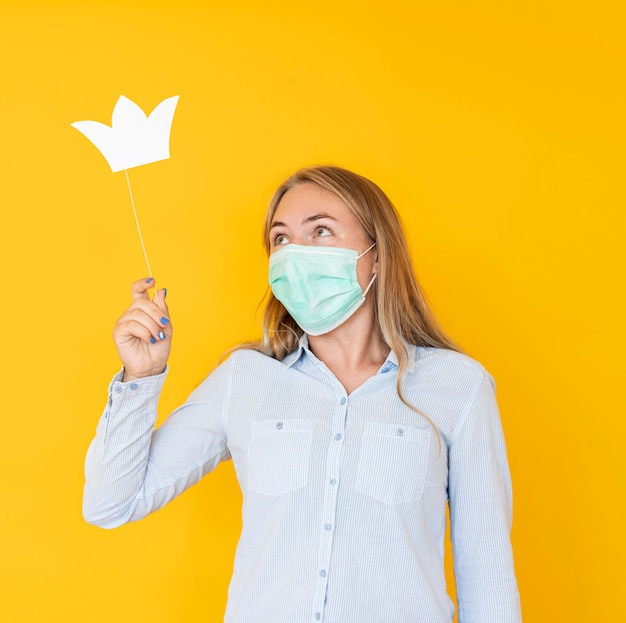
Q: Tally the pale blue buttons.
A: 10